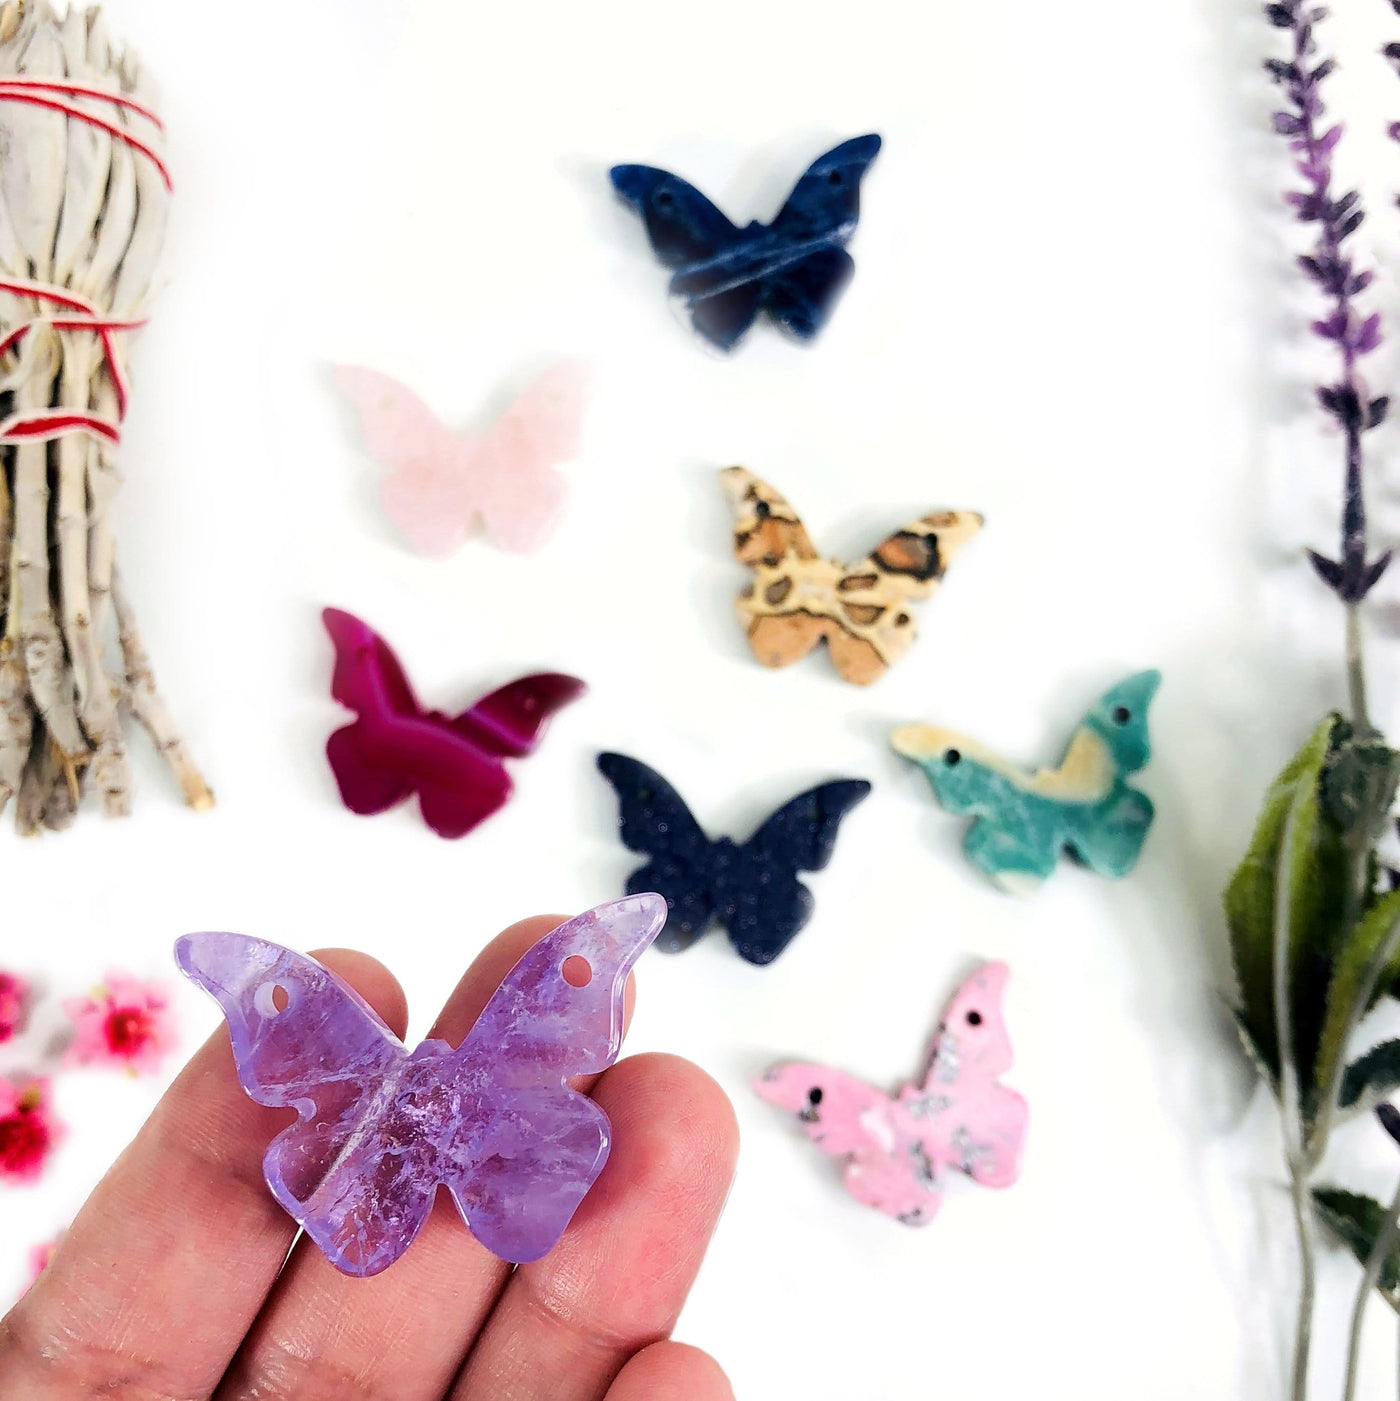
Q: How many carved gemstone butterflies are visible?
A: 8